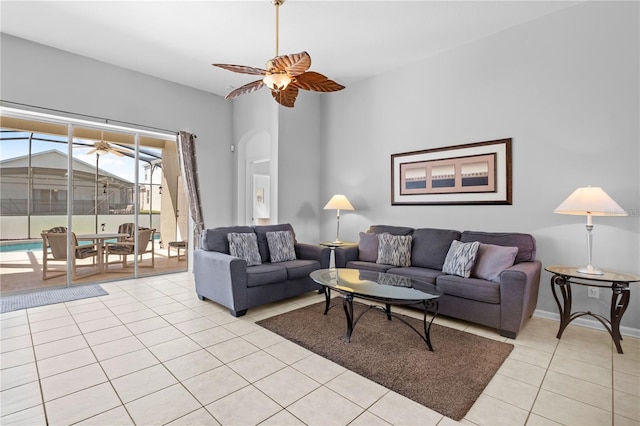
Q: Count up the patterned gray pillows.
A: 4